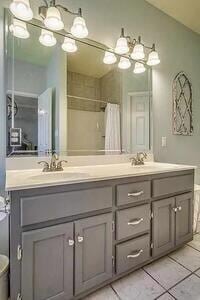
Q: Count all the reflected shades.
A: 6